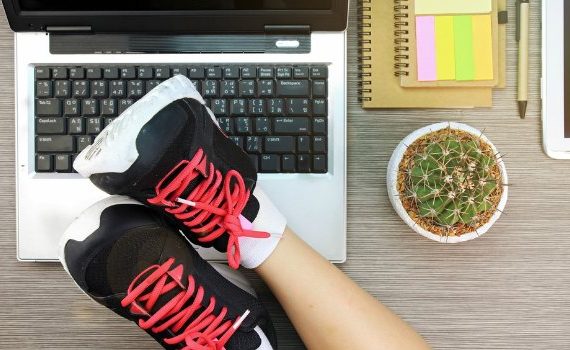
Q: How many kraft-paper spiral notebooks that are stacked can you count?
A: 2